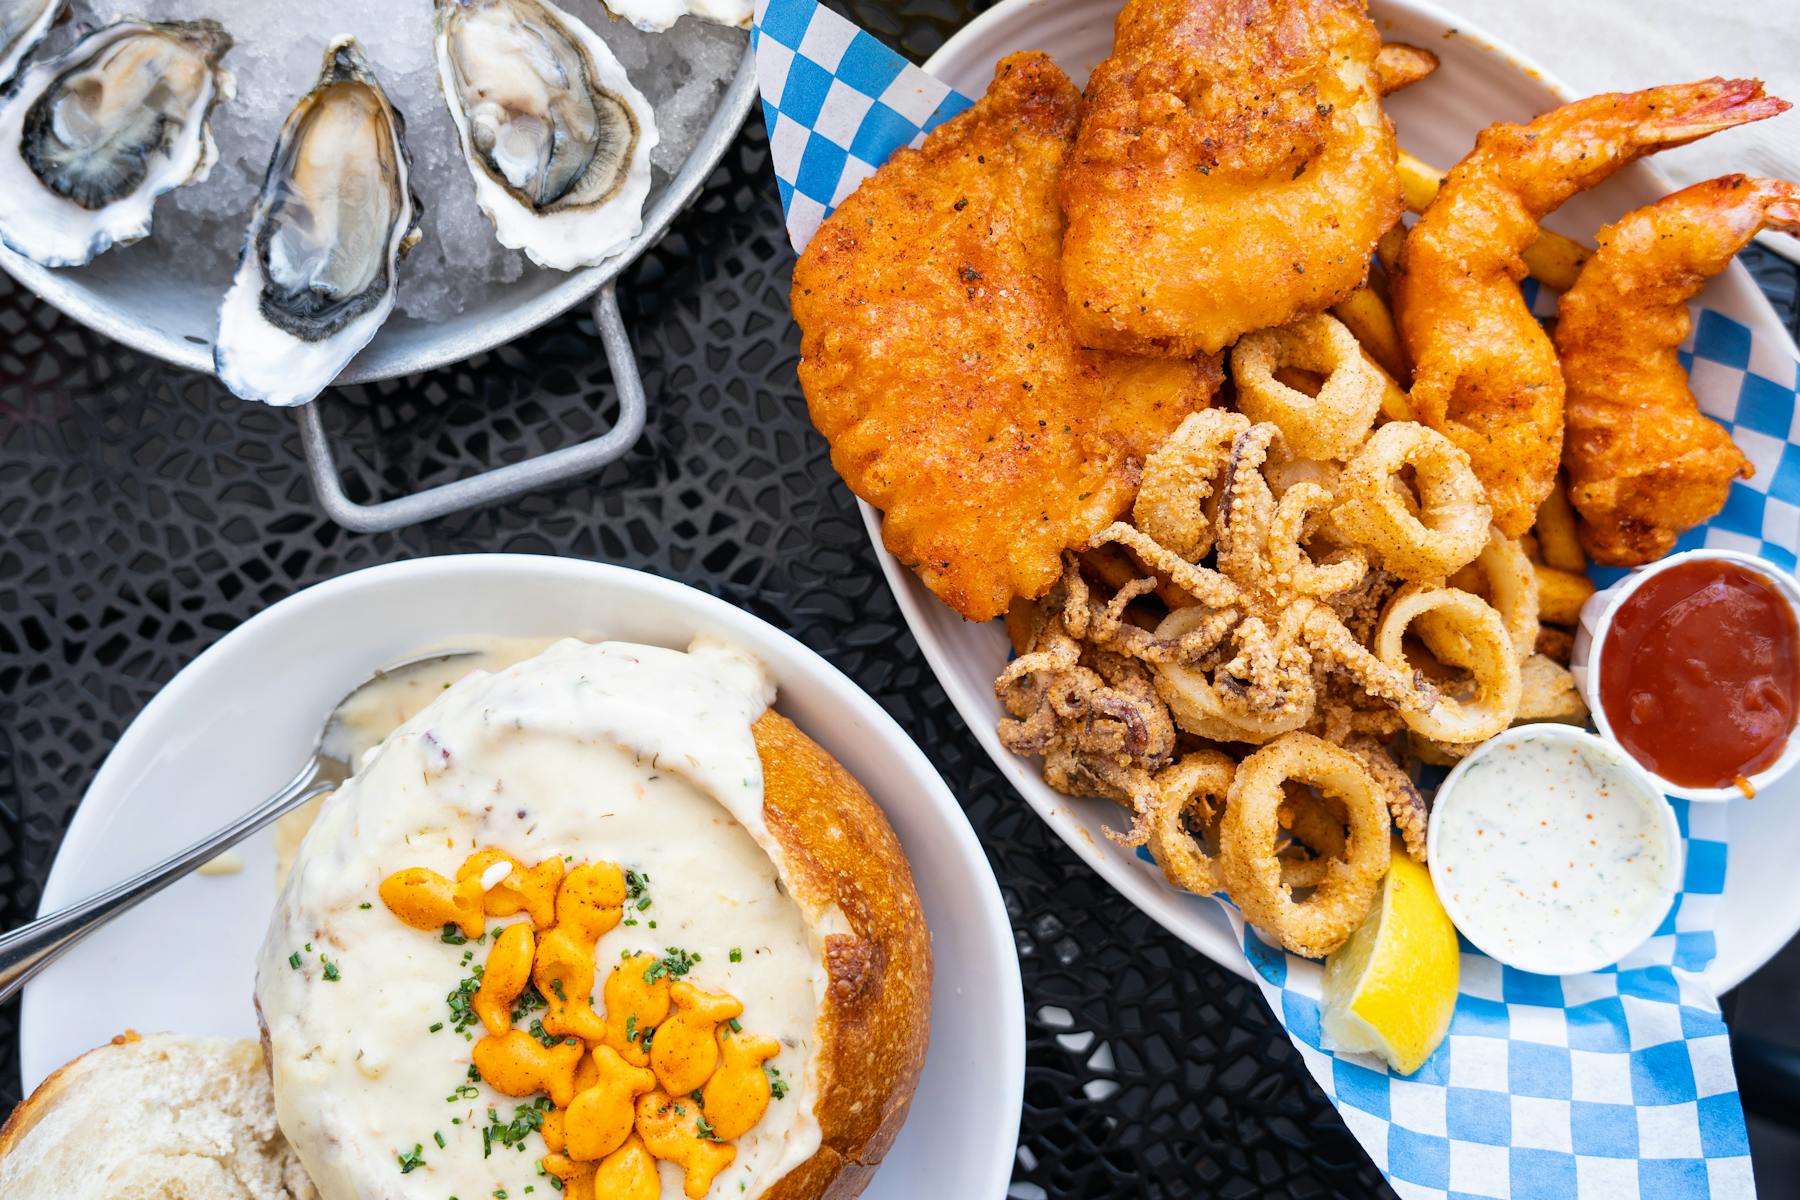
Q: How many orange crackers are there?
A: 14